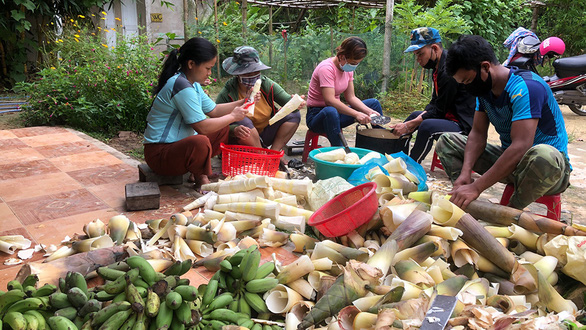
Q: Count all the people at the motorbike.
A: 0